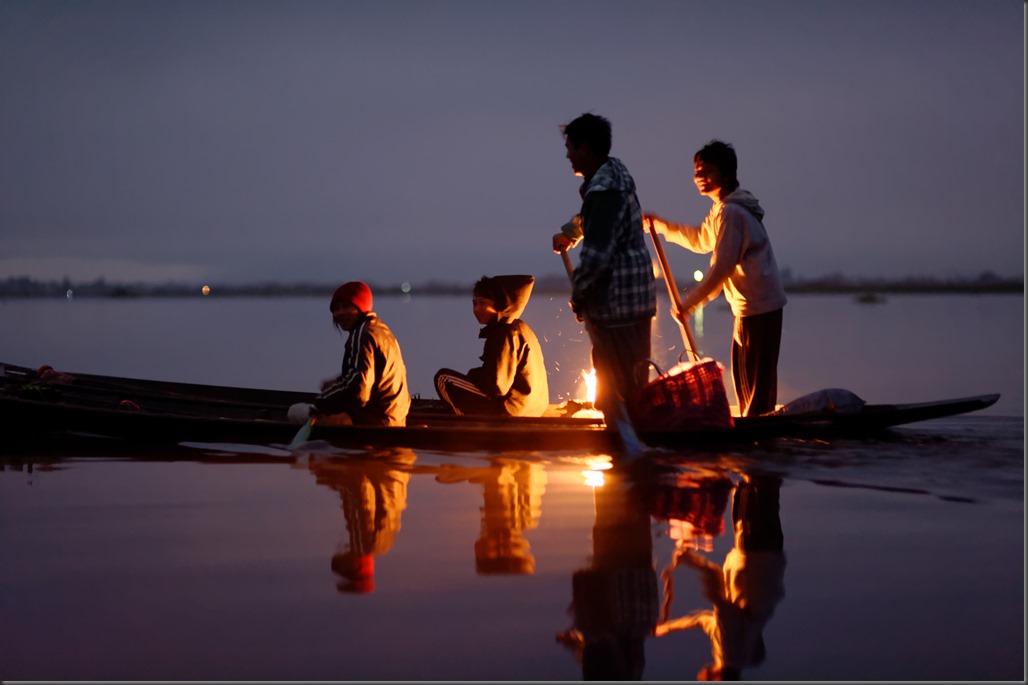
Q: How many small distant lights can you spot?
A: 4